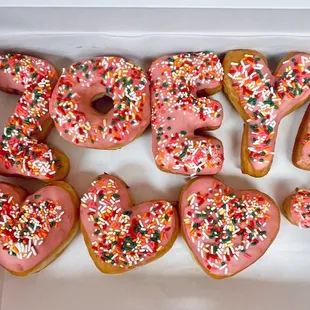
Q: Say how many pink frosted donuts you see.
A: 9